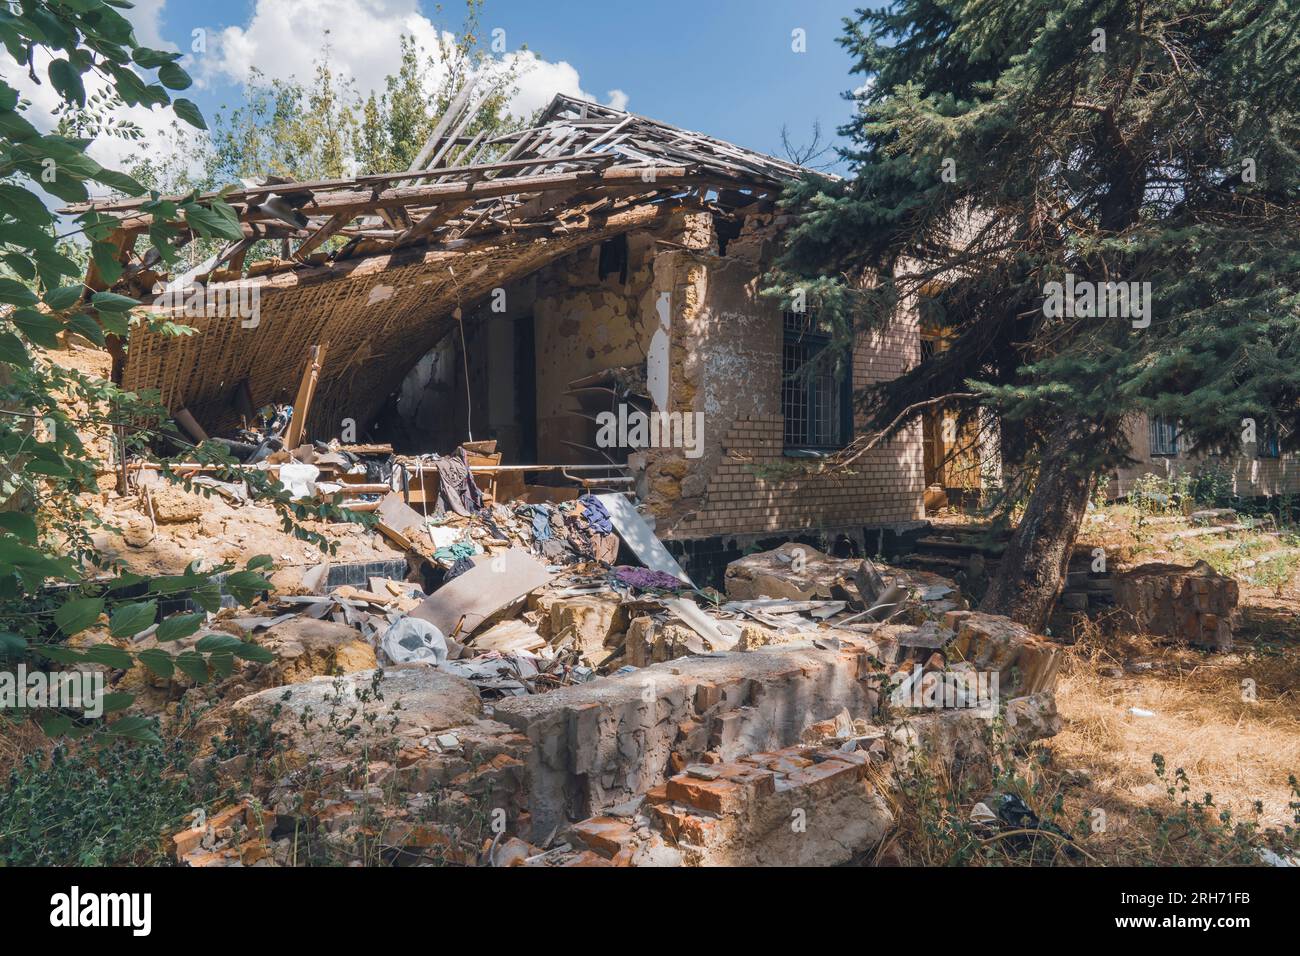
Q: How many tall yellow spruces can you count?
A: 0